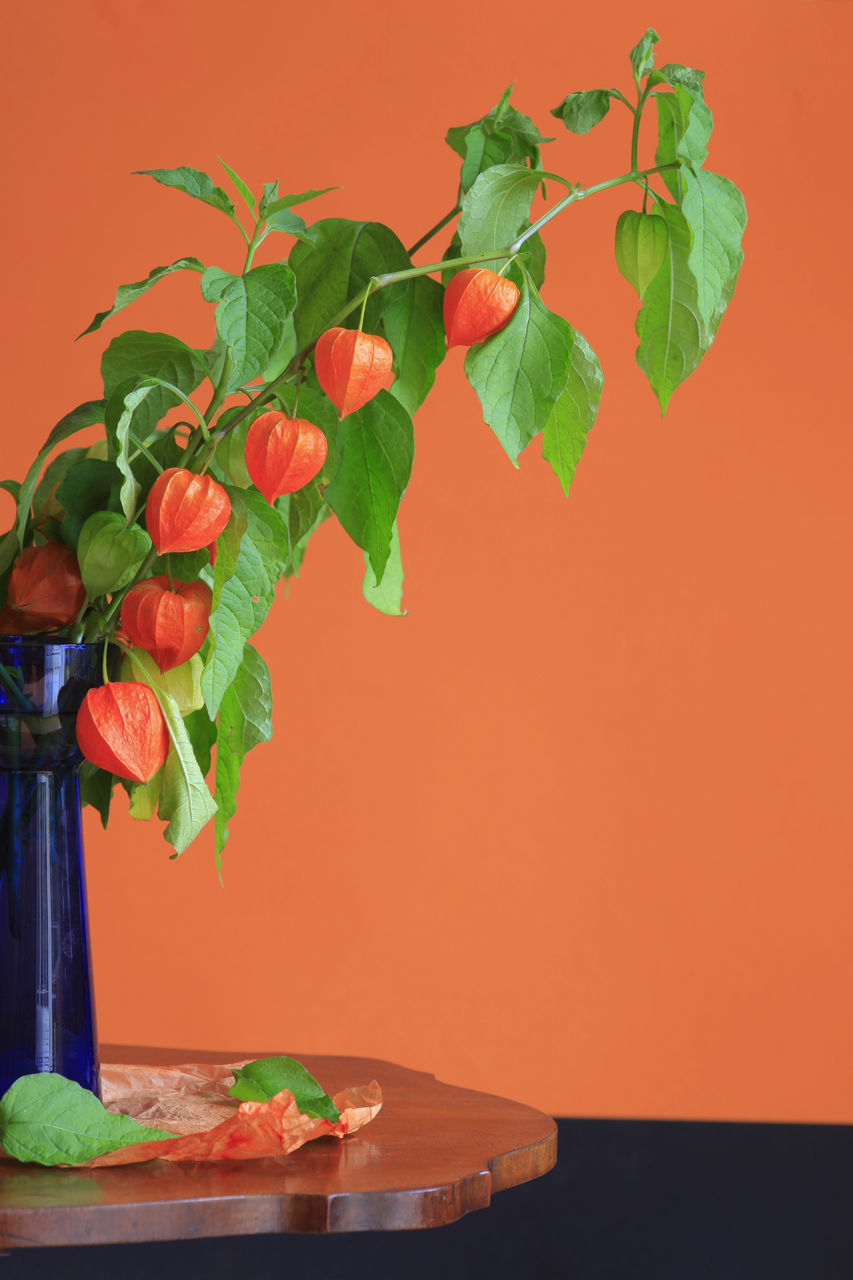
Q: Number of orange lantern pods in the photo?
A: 7